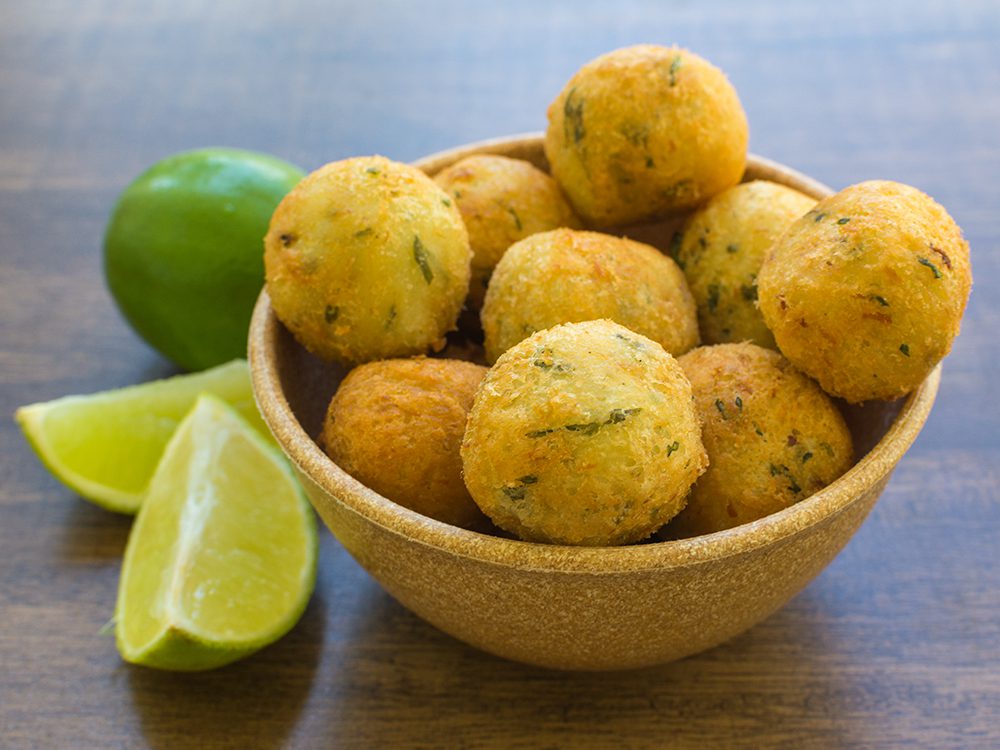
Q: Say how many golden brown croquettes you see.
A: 9